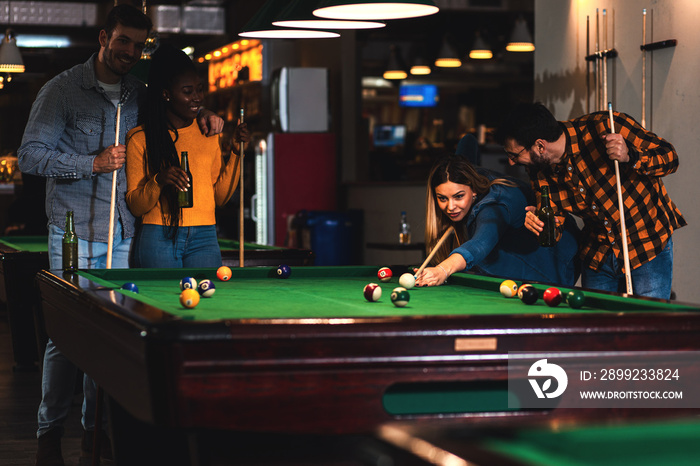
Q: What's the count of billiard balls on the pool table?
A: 15